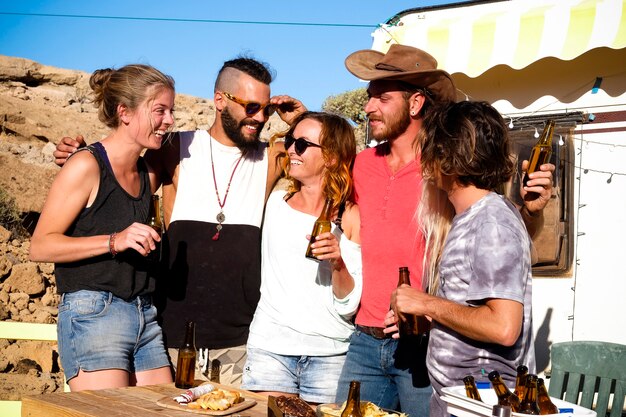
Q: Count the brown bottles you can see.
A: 11